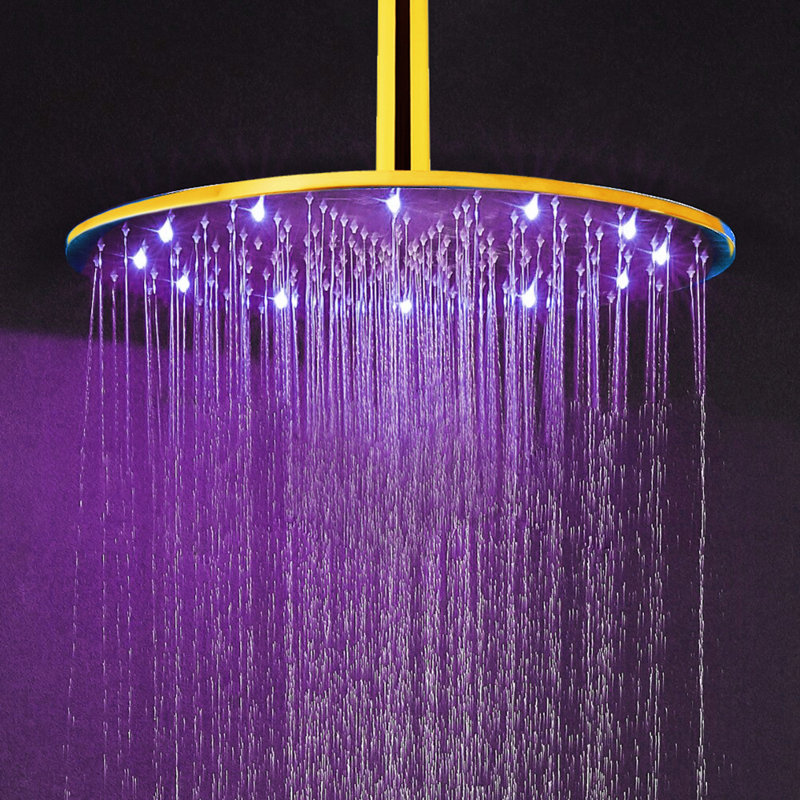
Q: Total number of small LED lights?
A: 12